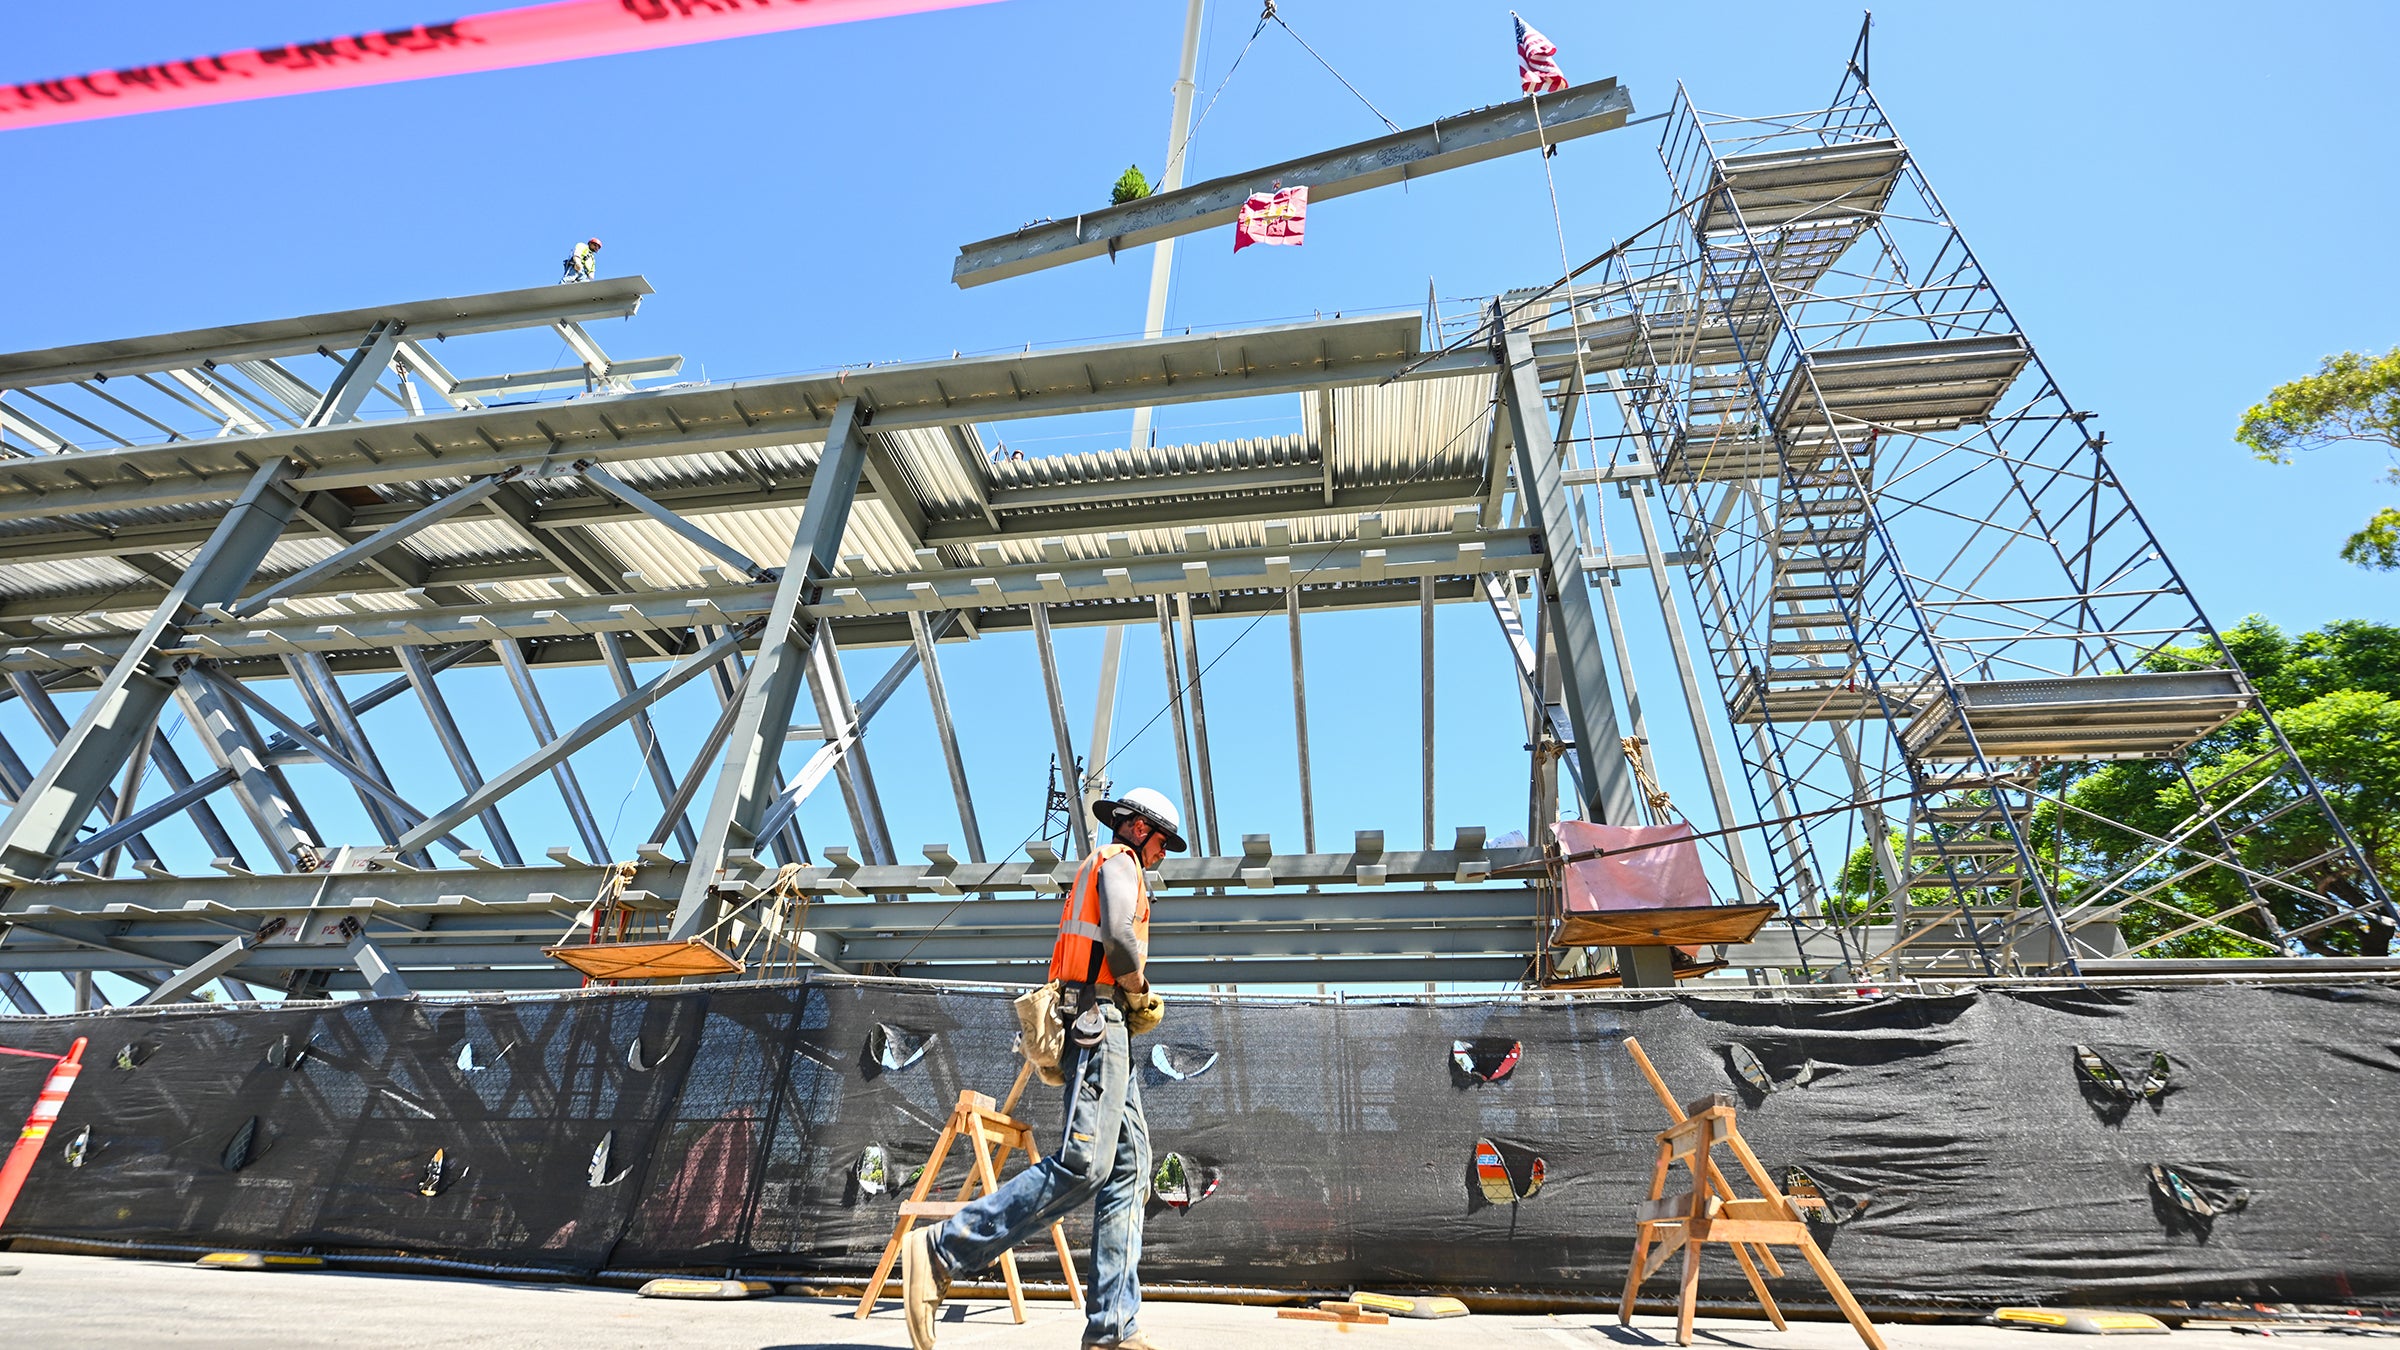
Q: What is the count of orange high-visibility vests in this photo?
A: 1